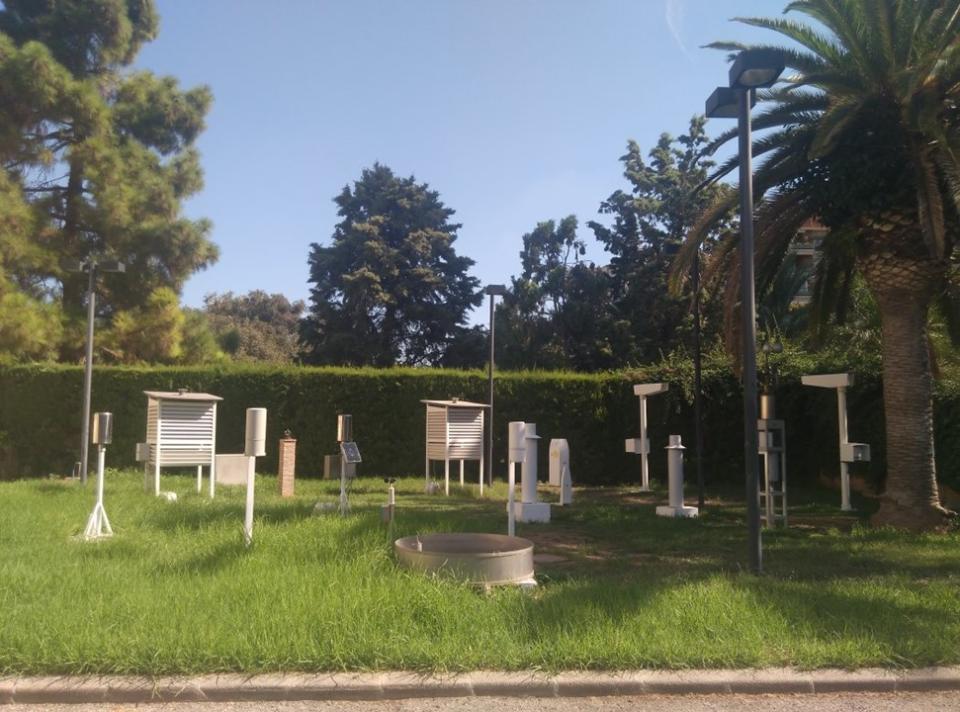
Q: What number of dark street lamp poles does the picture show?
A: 4